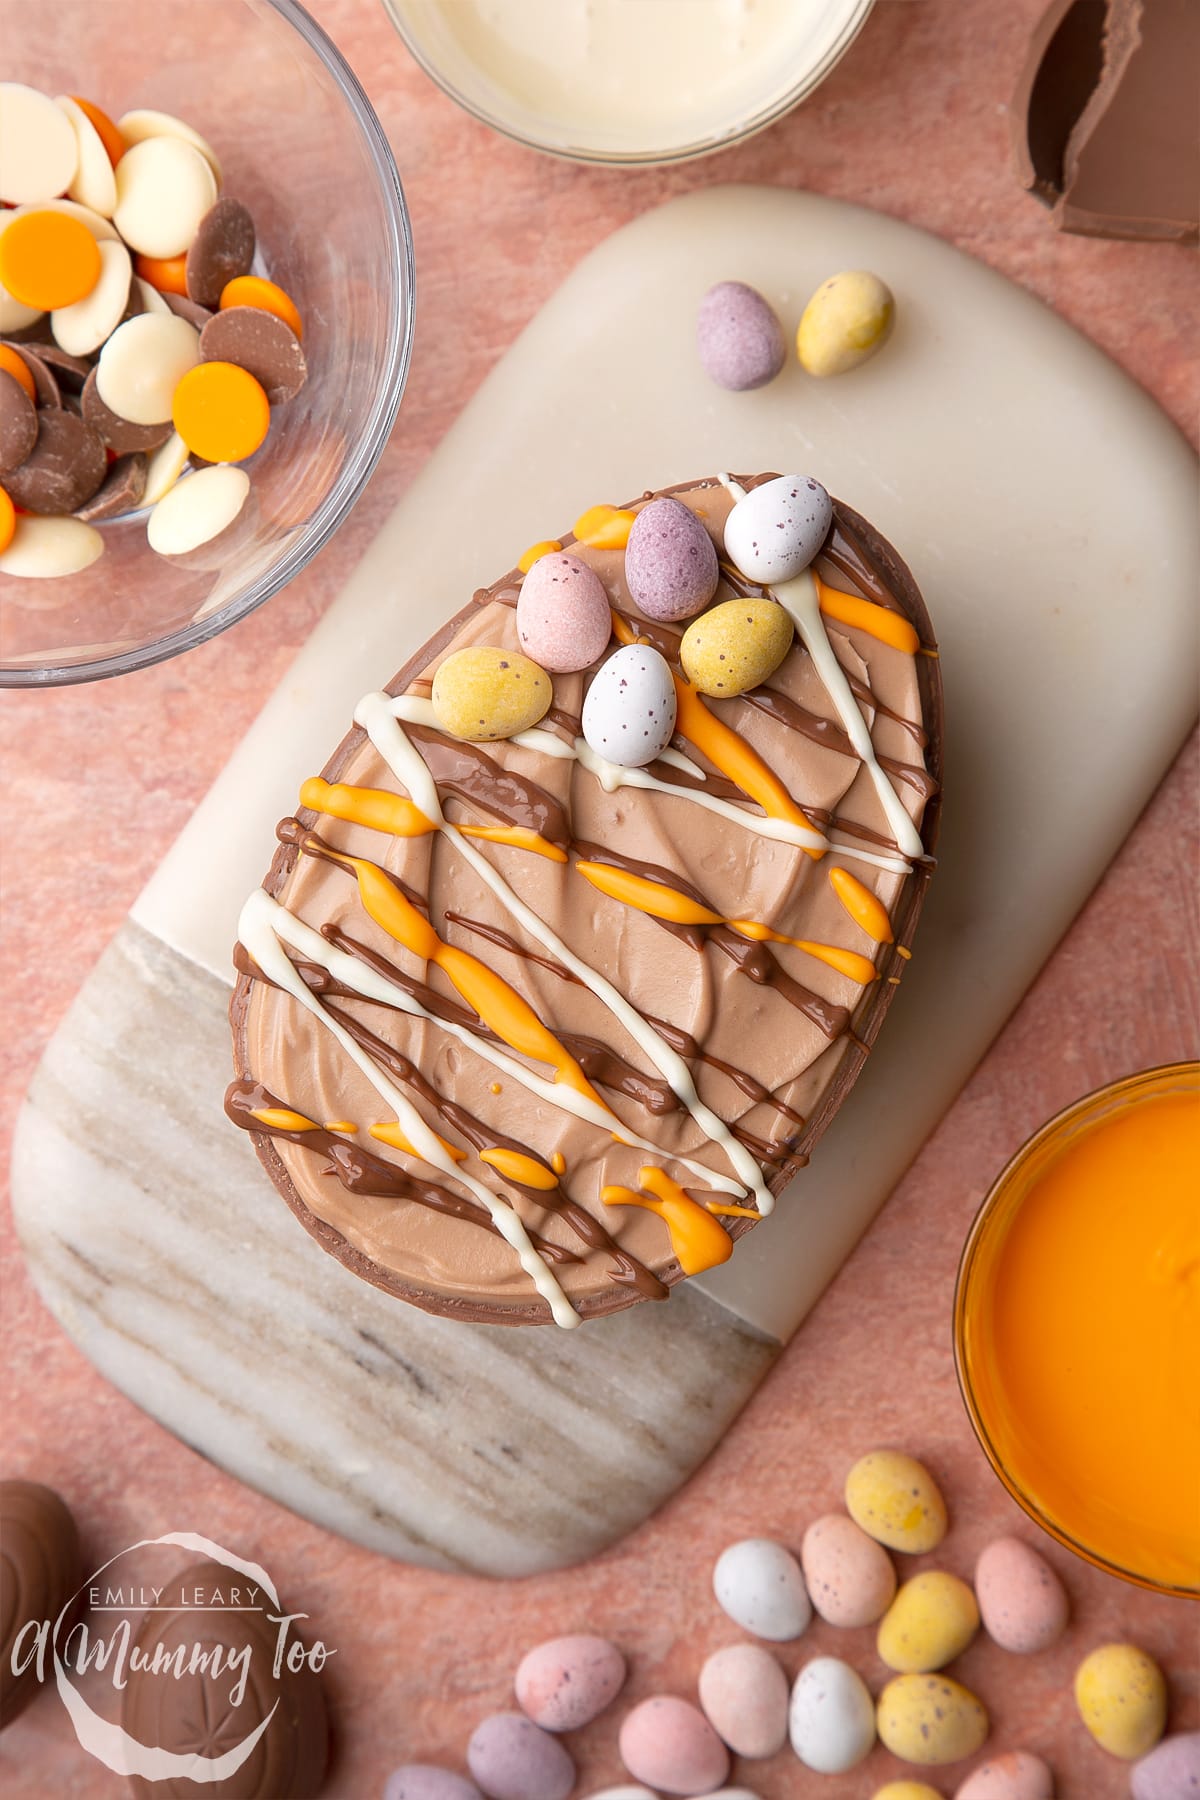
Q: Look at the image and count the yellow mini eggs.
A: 8